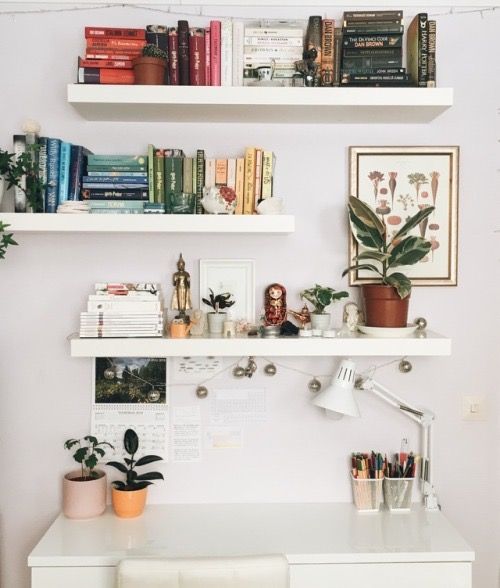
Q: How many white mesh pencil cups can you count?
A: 2